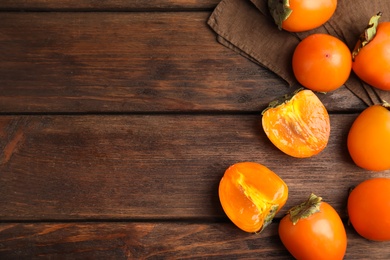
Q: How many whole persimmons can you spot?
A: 6